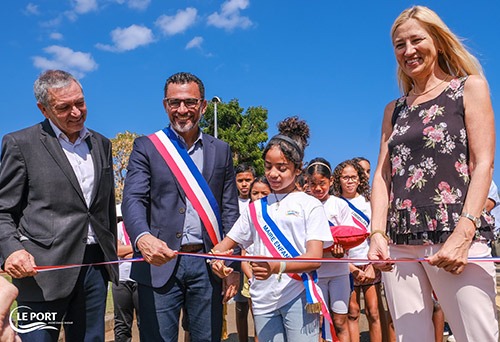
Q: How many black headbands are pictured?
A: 1